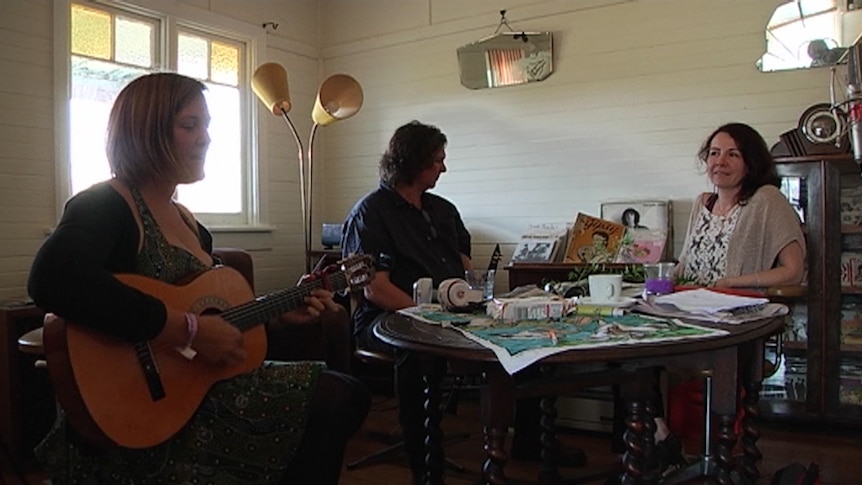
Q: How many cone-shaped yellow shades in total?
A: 2